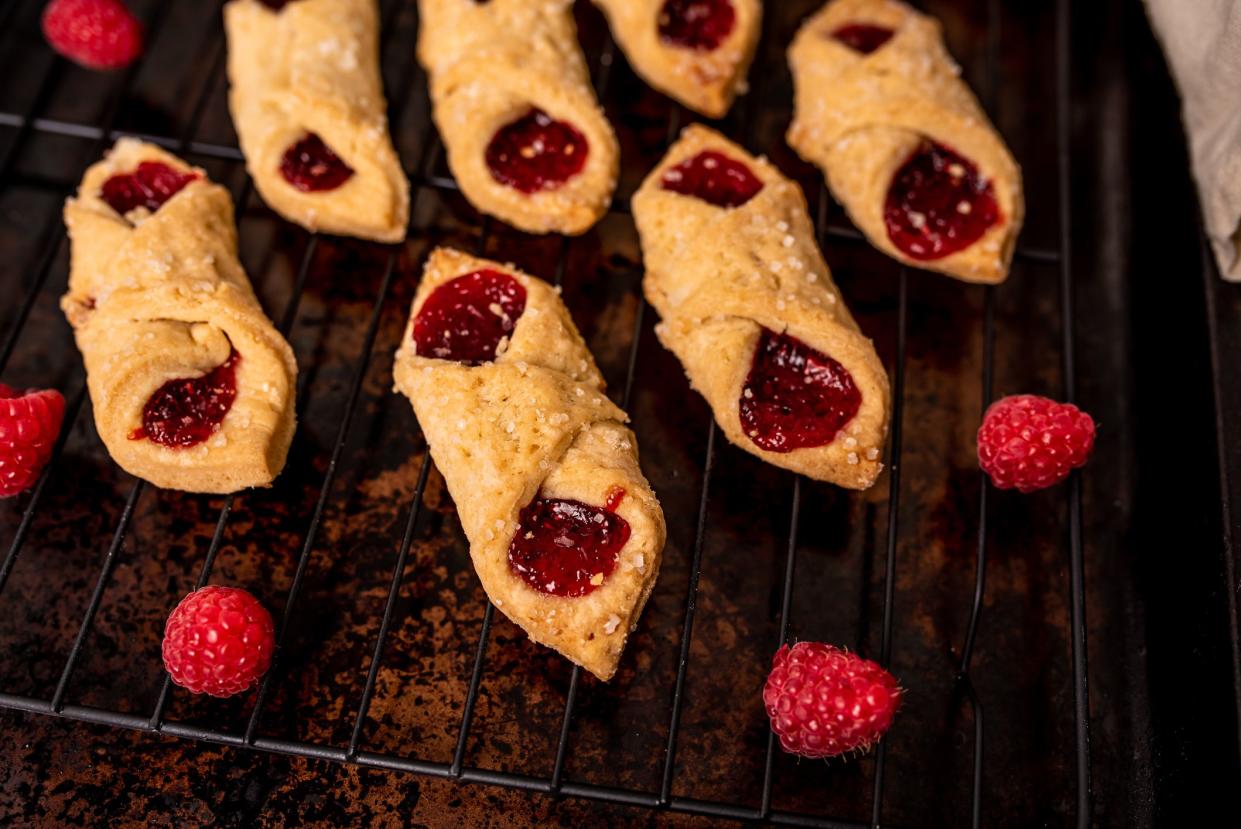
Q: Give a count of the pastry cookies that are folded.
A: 7